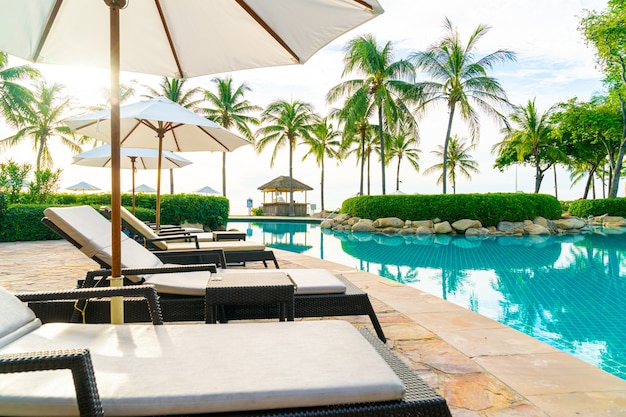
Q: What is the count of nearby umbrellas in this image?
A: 3